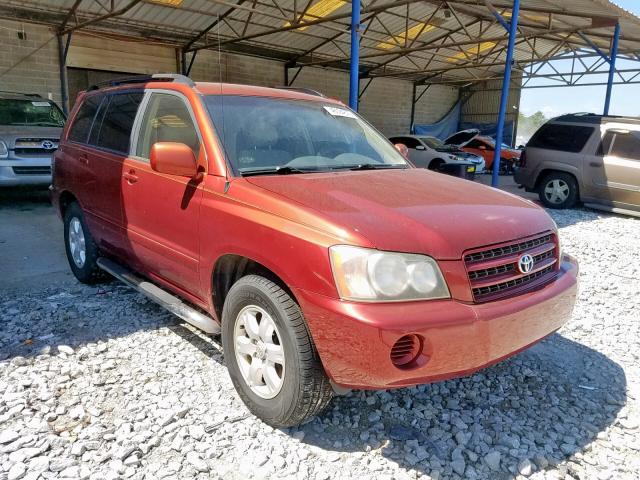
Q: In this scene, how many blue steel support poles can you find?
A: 3